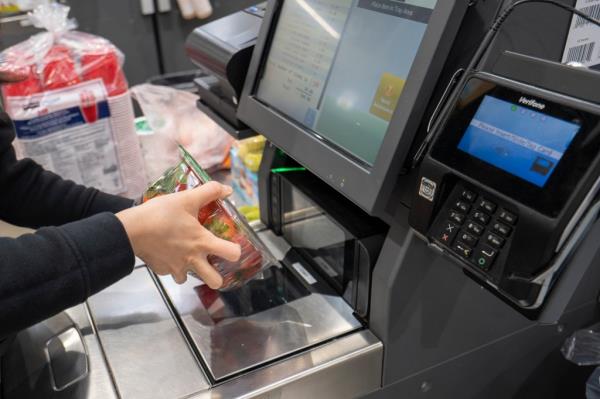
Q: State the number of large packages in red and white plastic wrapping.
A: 1